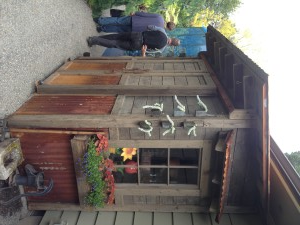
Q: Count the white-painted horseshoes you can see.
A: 0